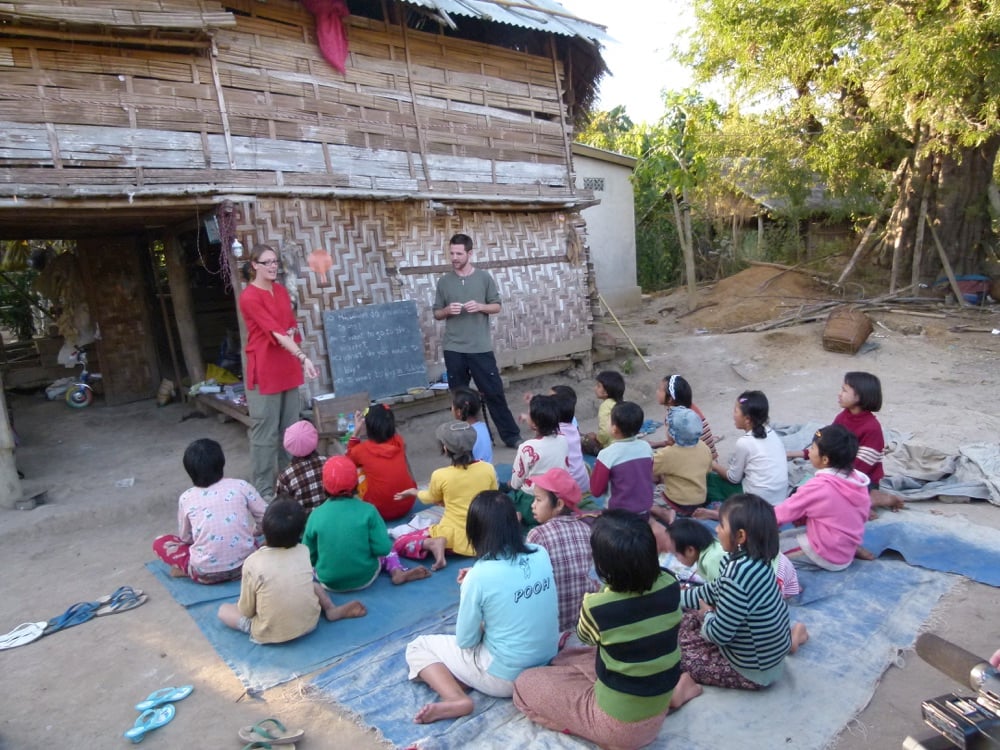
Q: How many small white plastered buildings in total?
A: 1